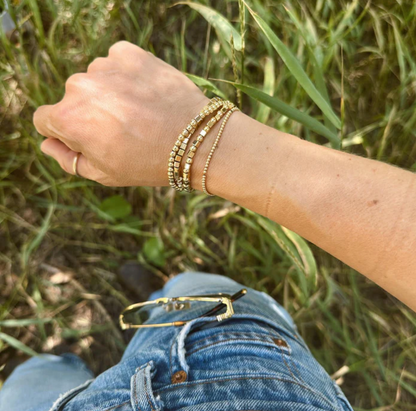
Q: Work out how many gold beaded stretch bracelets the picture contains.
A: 4